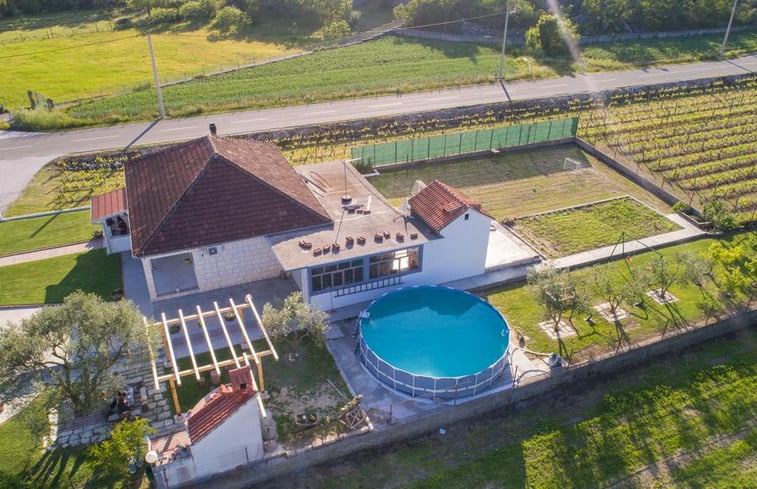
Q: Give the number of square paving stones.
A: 3